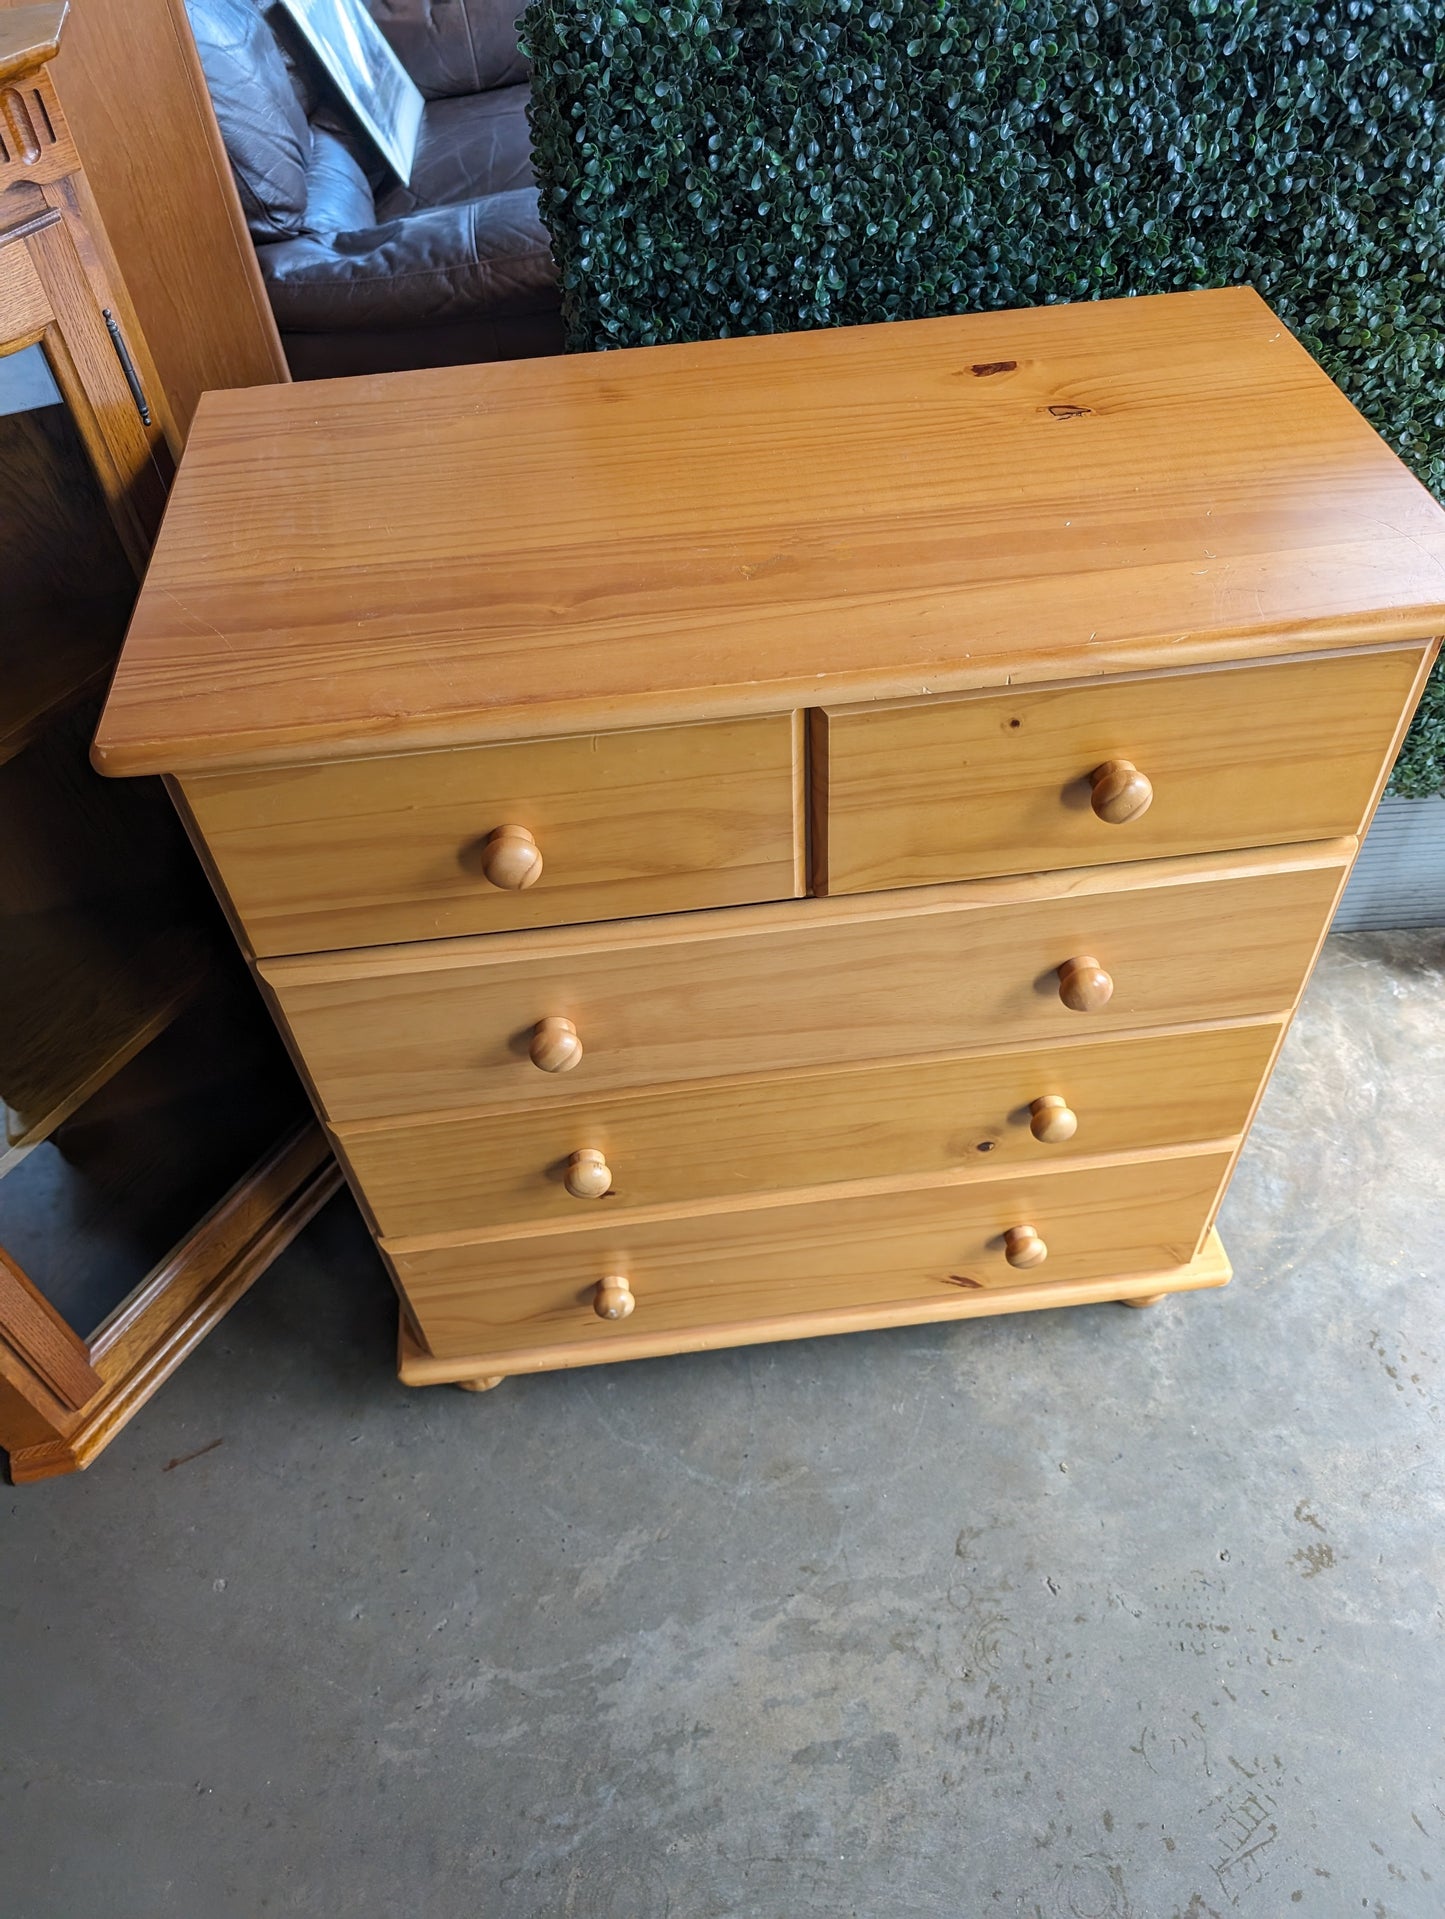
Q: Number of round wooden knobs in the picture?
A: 8